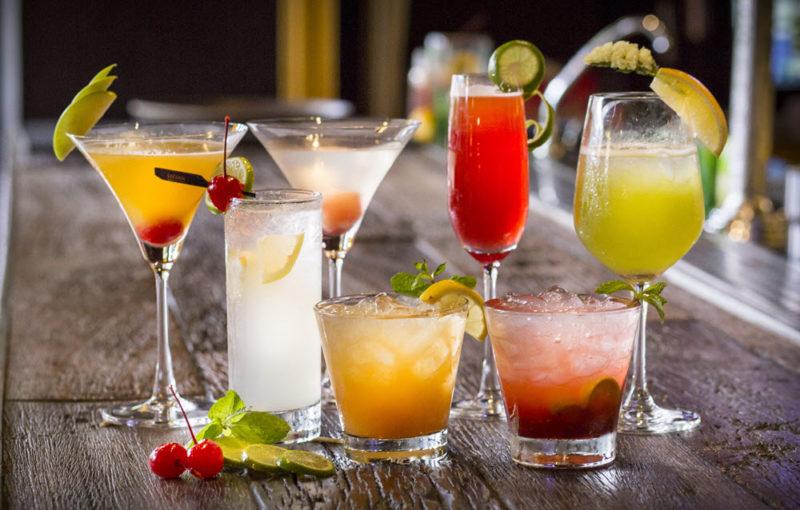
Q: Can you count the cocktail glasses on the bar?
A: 7